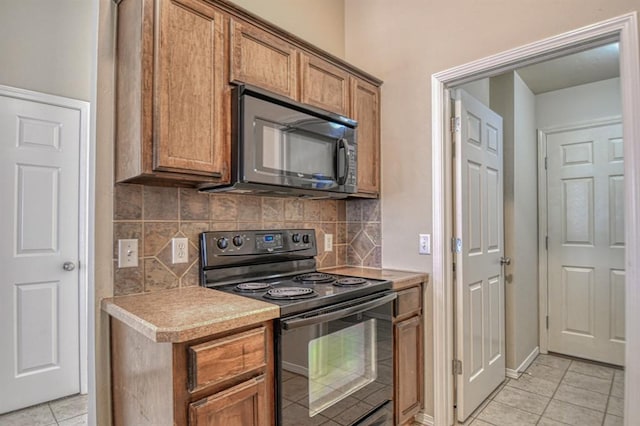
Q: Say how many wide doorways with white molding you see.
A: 1